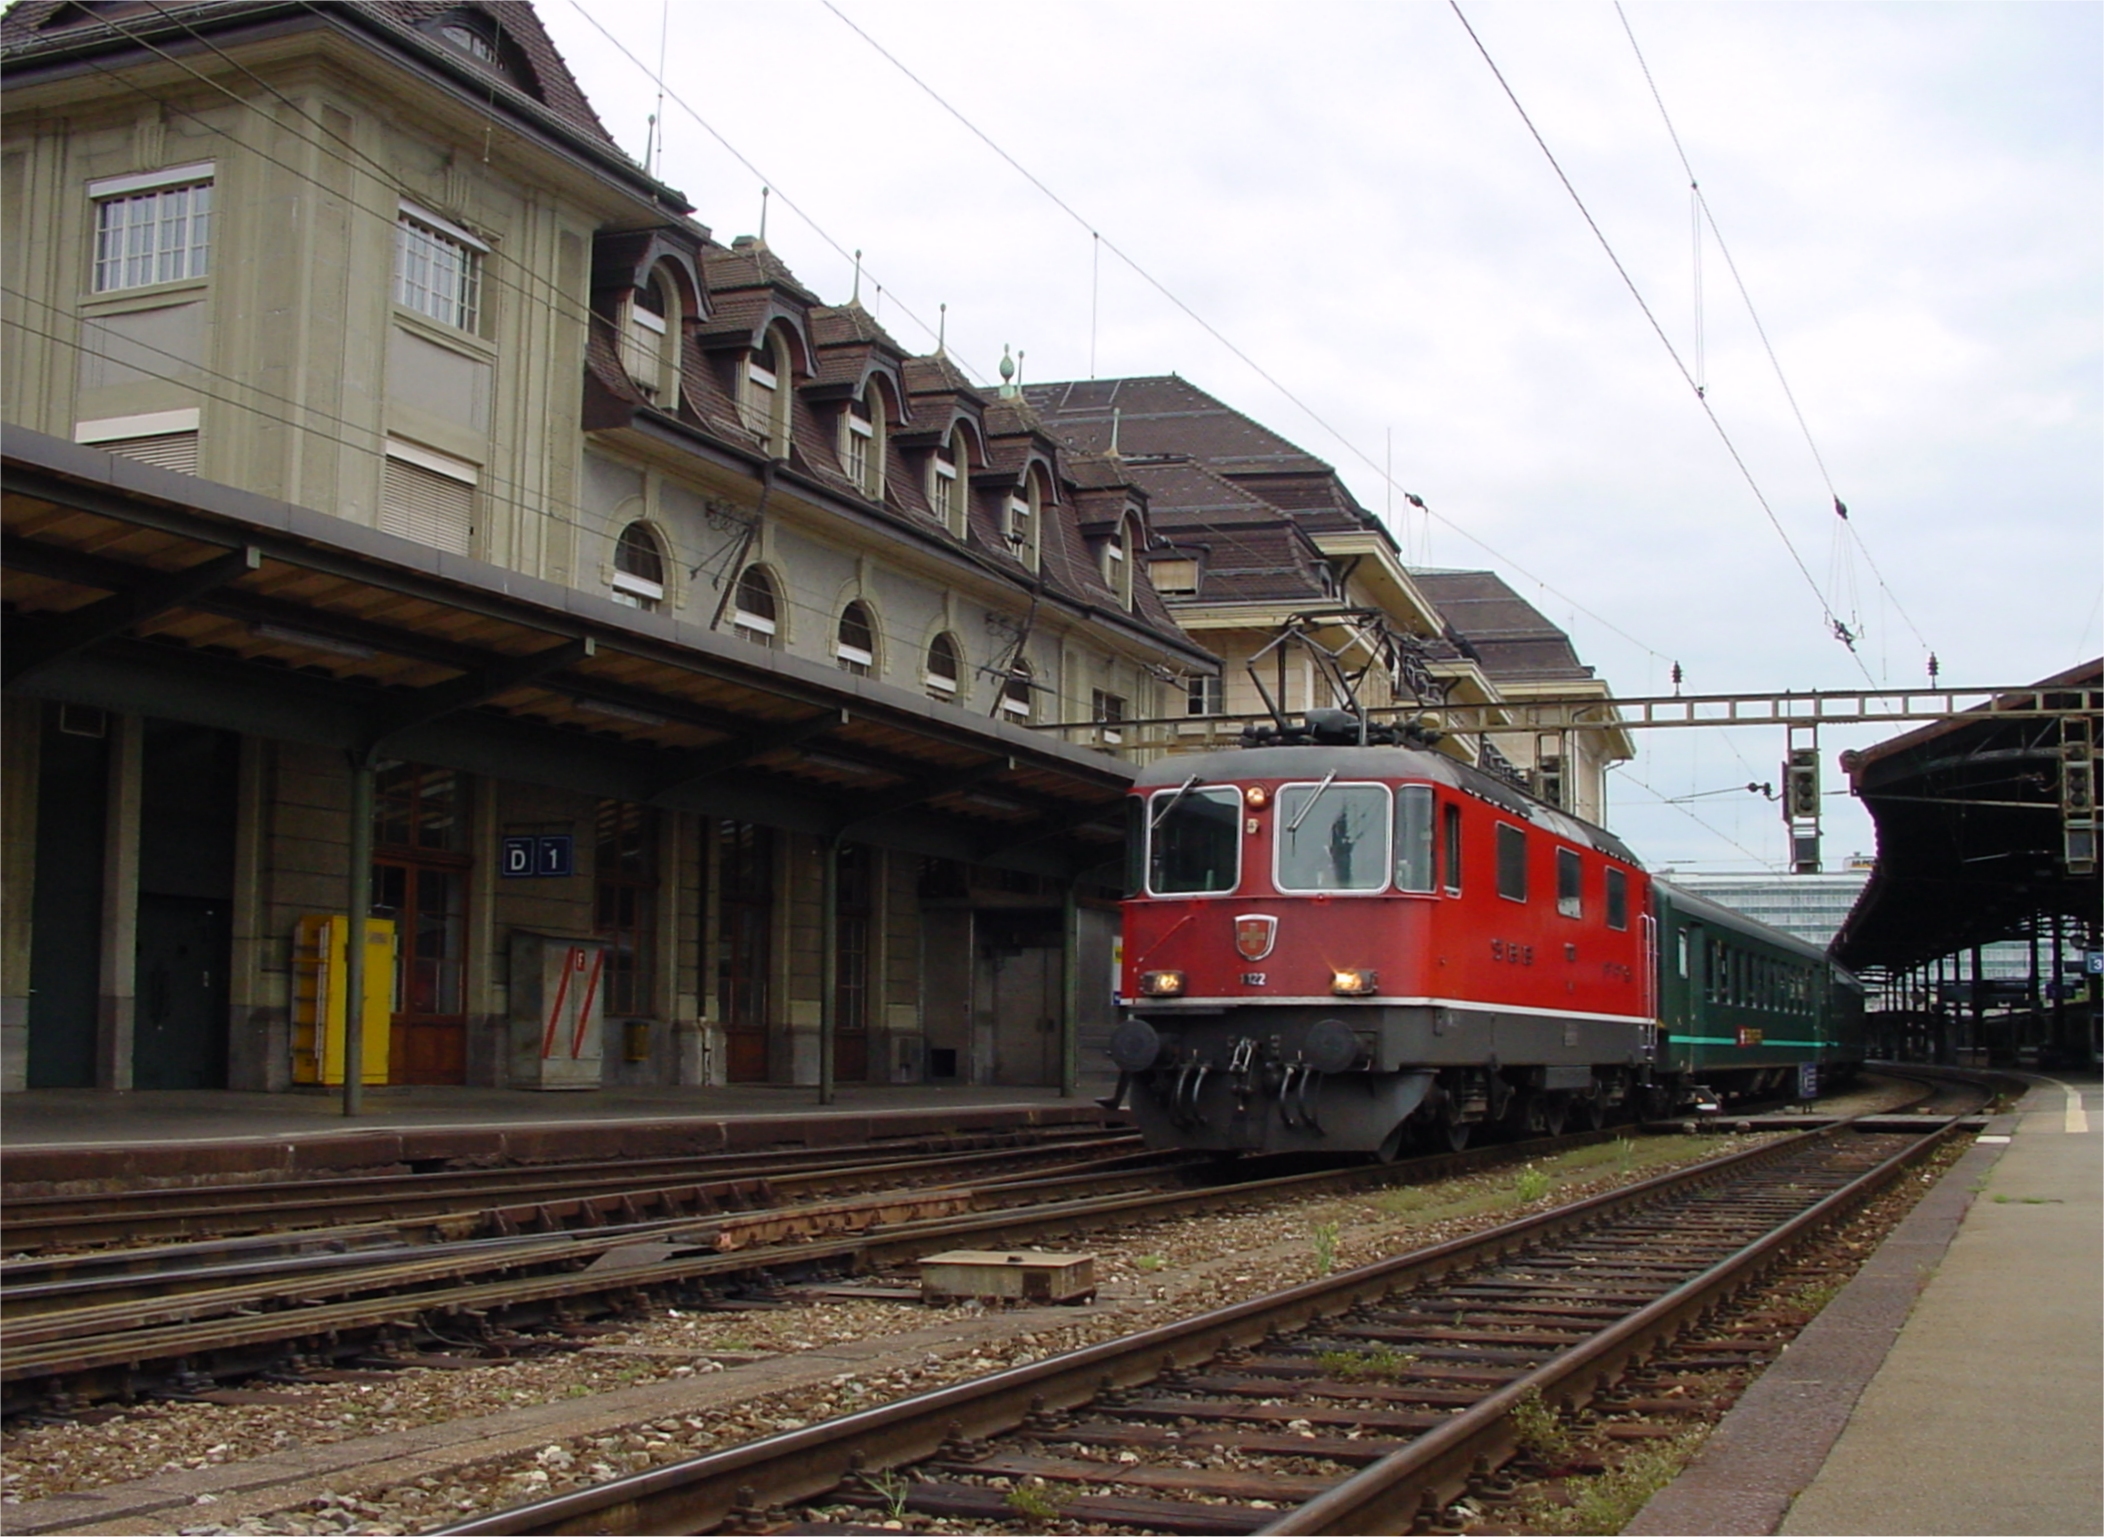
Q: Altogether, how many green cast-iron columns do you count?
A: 3